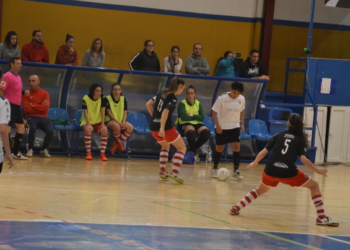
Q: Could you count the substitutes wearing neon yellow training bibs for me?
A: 3